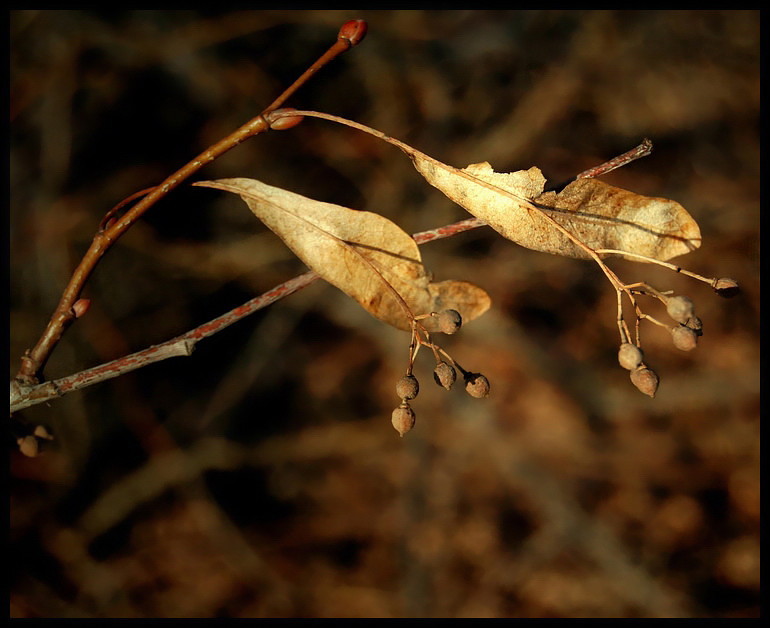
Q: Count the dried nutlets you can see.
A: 11